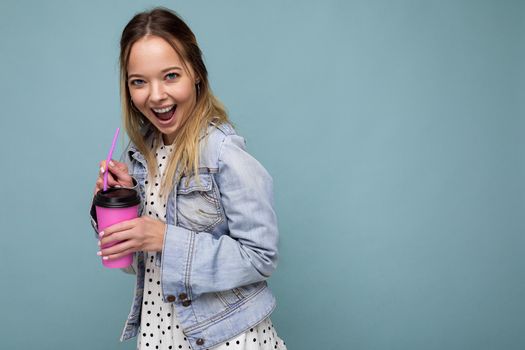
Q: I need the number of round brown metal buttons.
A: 4